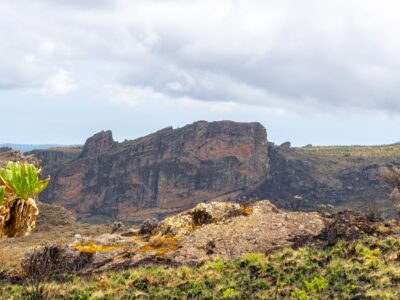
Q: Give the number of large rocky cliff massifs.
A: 1